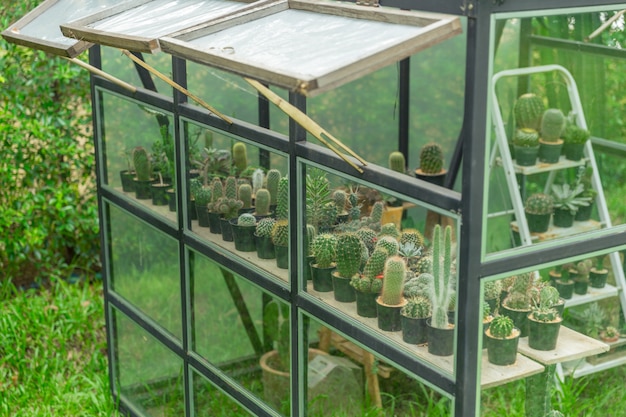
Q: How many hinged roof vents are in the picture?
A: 3